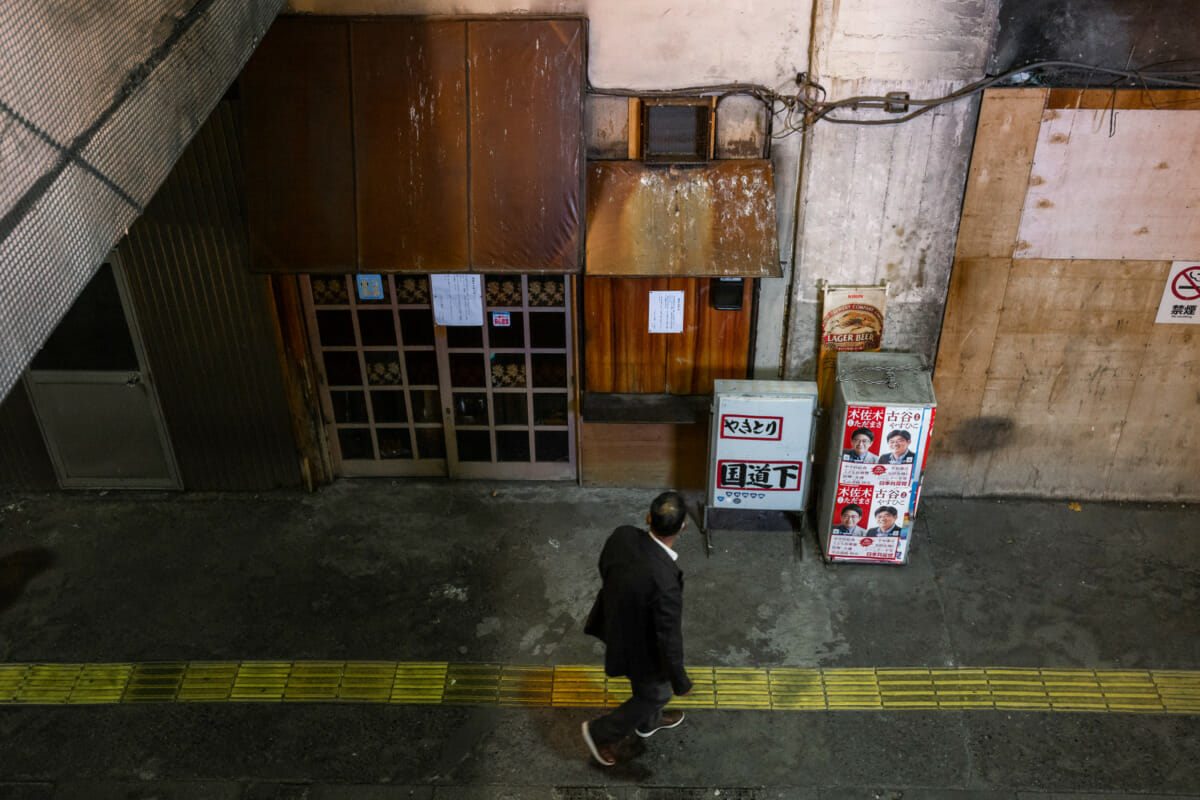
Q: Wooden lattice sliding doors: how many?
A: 2